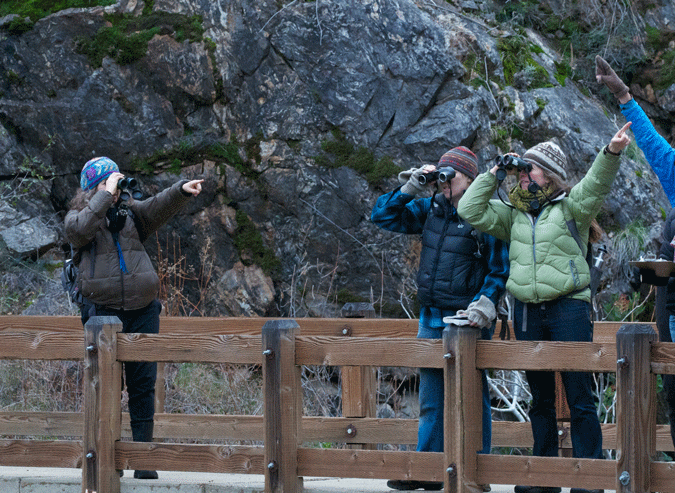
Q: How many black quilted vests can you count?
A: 1